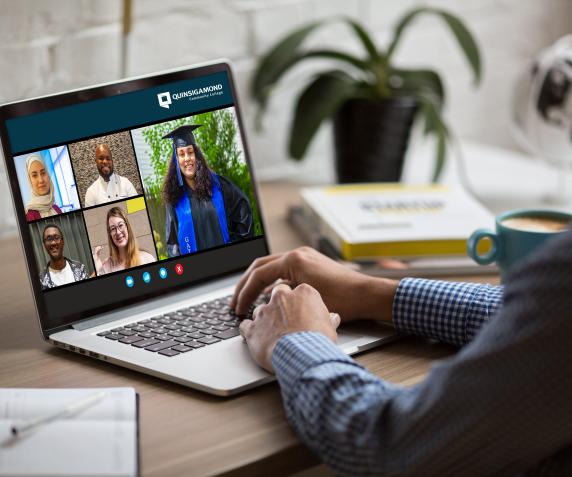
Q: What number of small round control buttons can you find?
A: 4